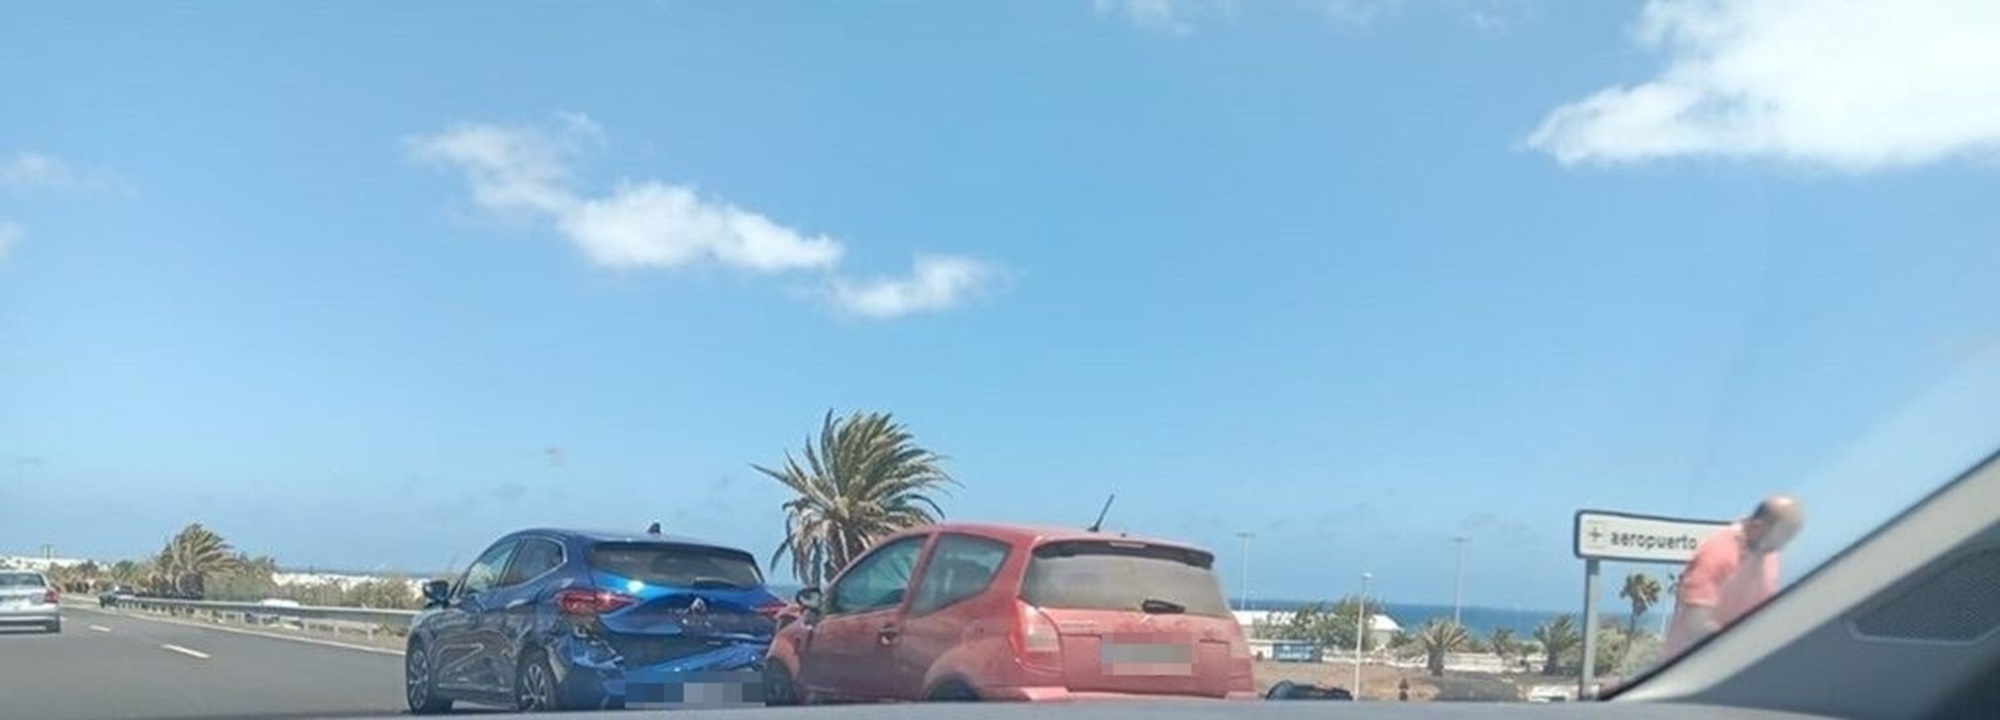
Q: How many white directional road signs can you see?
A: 1